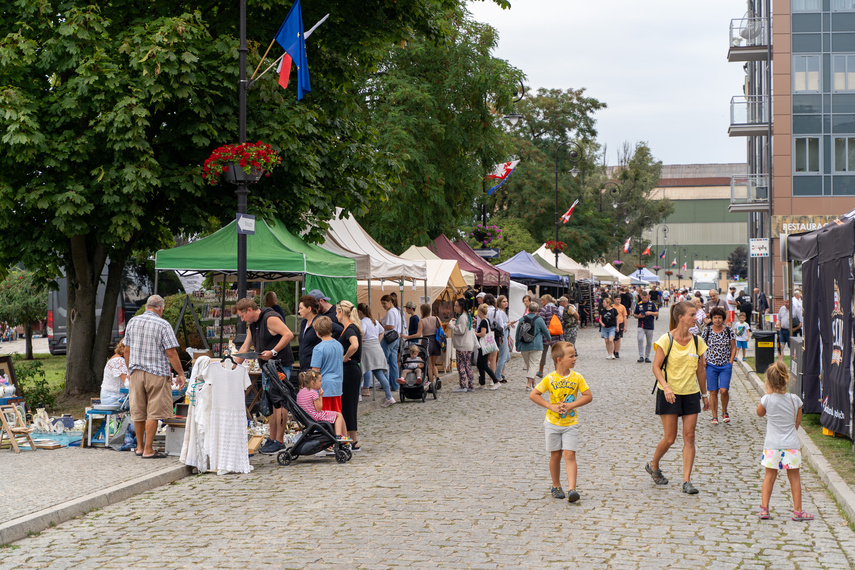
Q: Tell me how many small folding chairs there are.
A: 1